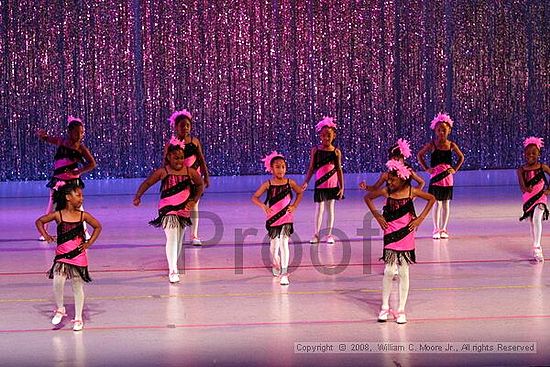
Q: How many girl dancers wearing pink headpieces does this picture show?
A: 10